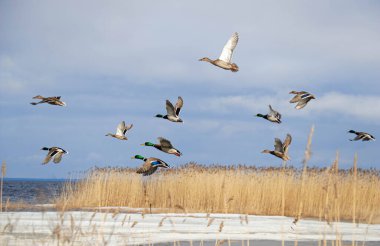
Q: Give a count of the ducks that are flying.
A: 11